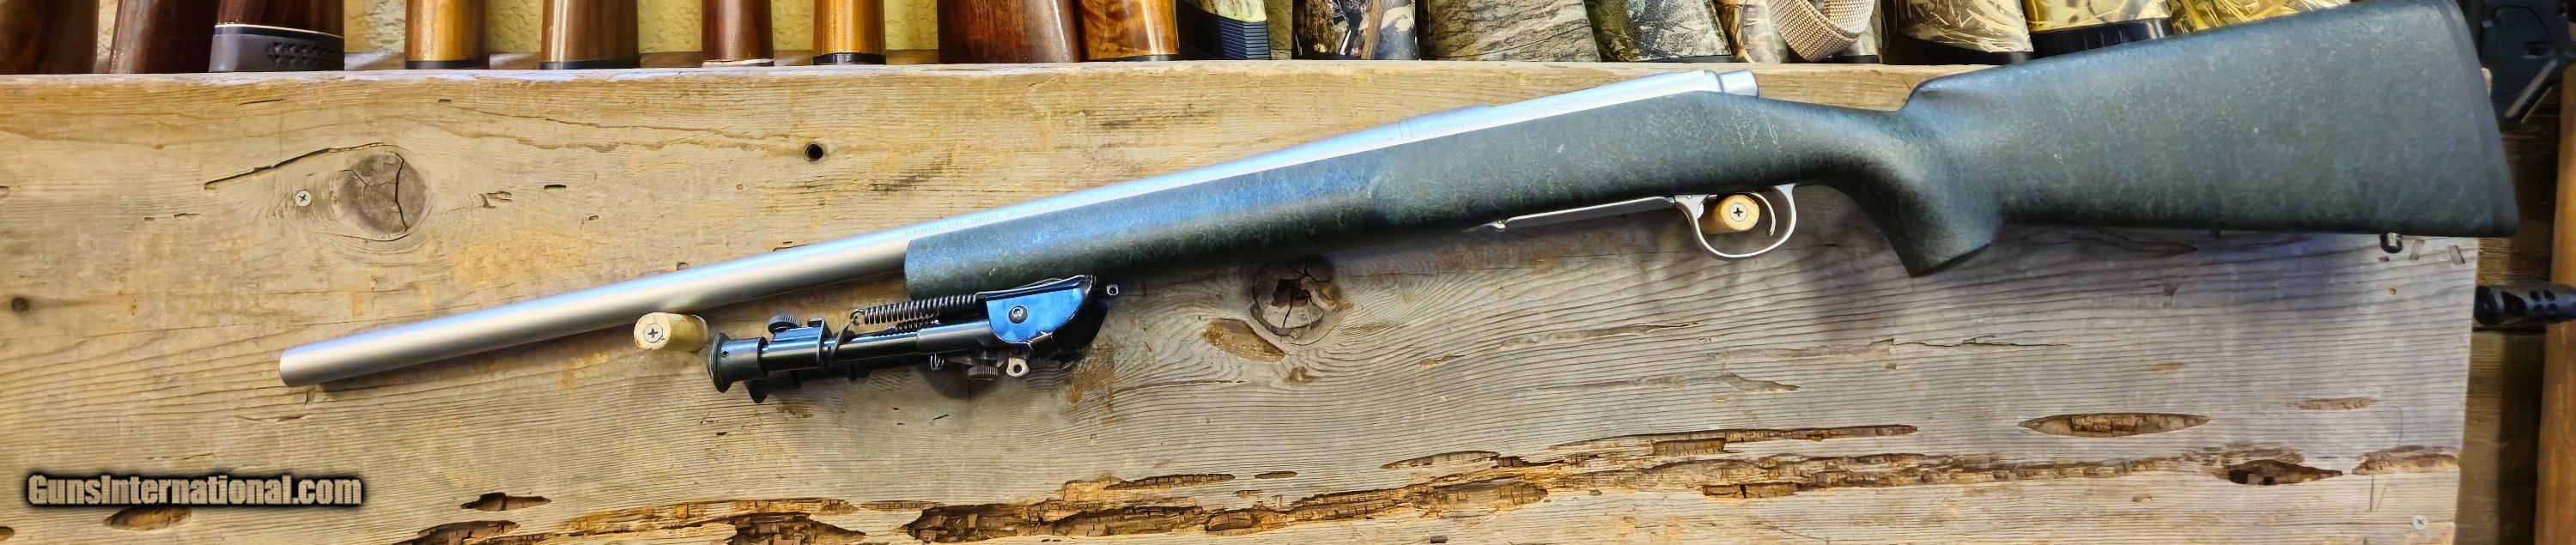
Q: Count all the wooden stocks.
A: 9